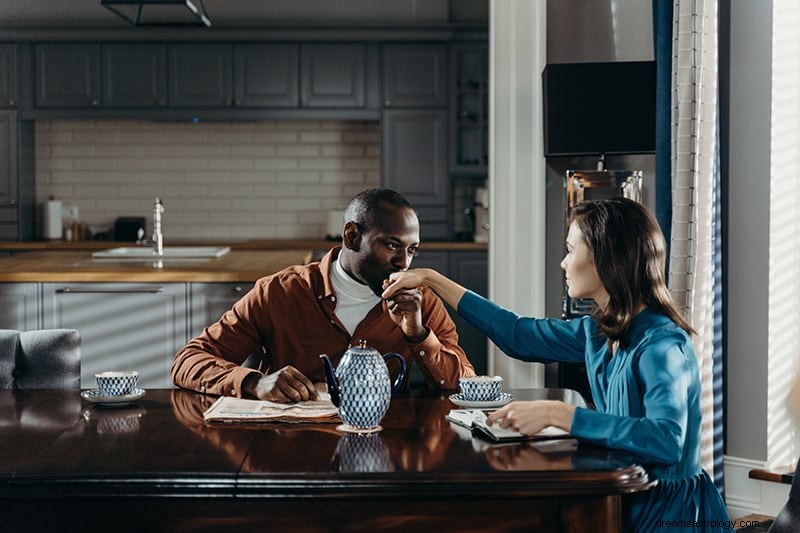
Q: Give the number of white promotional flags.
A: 0